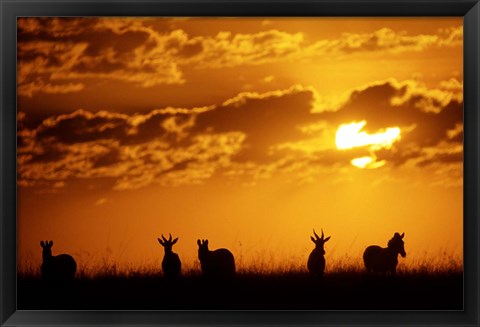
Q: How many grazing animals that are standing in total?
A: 5